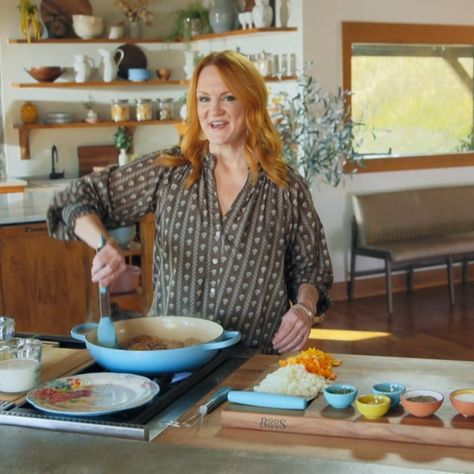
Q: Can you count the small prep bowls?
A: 5